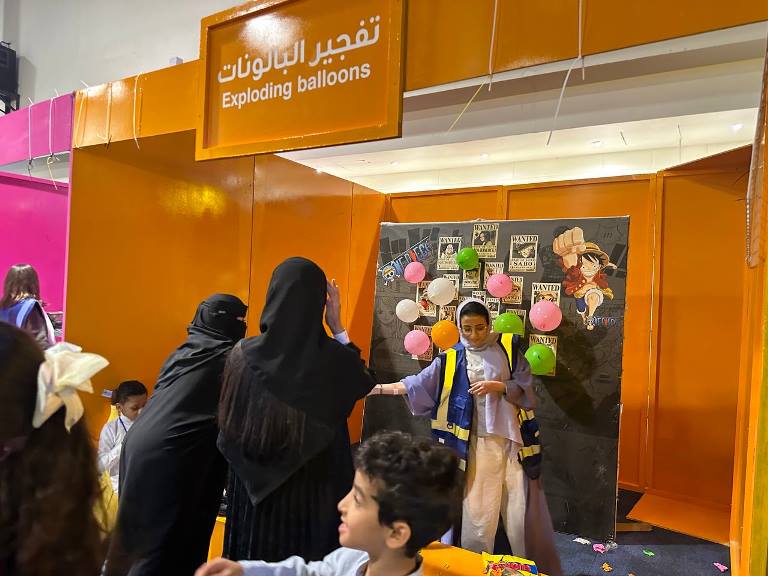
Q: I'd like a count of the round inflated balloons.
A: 10